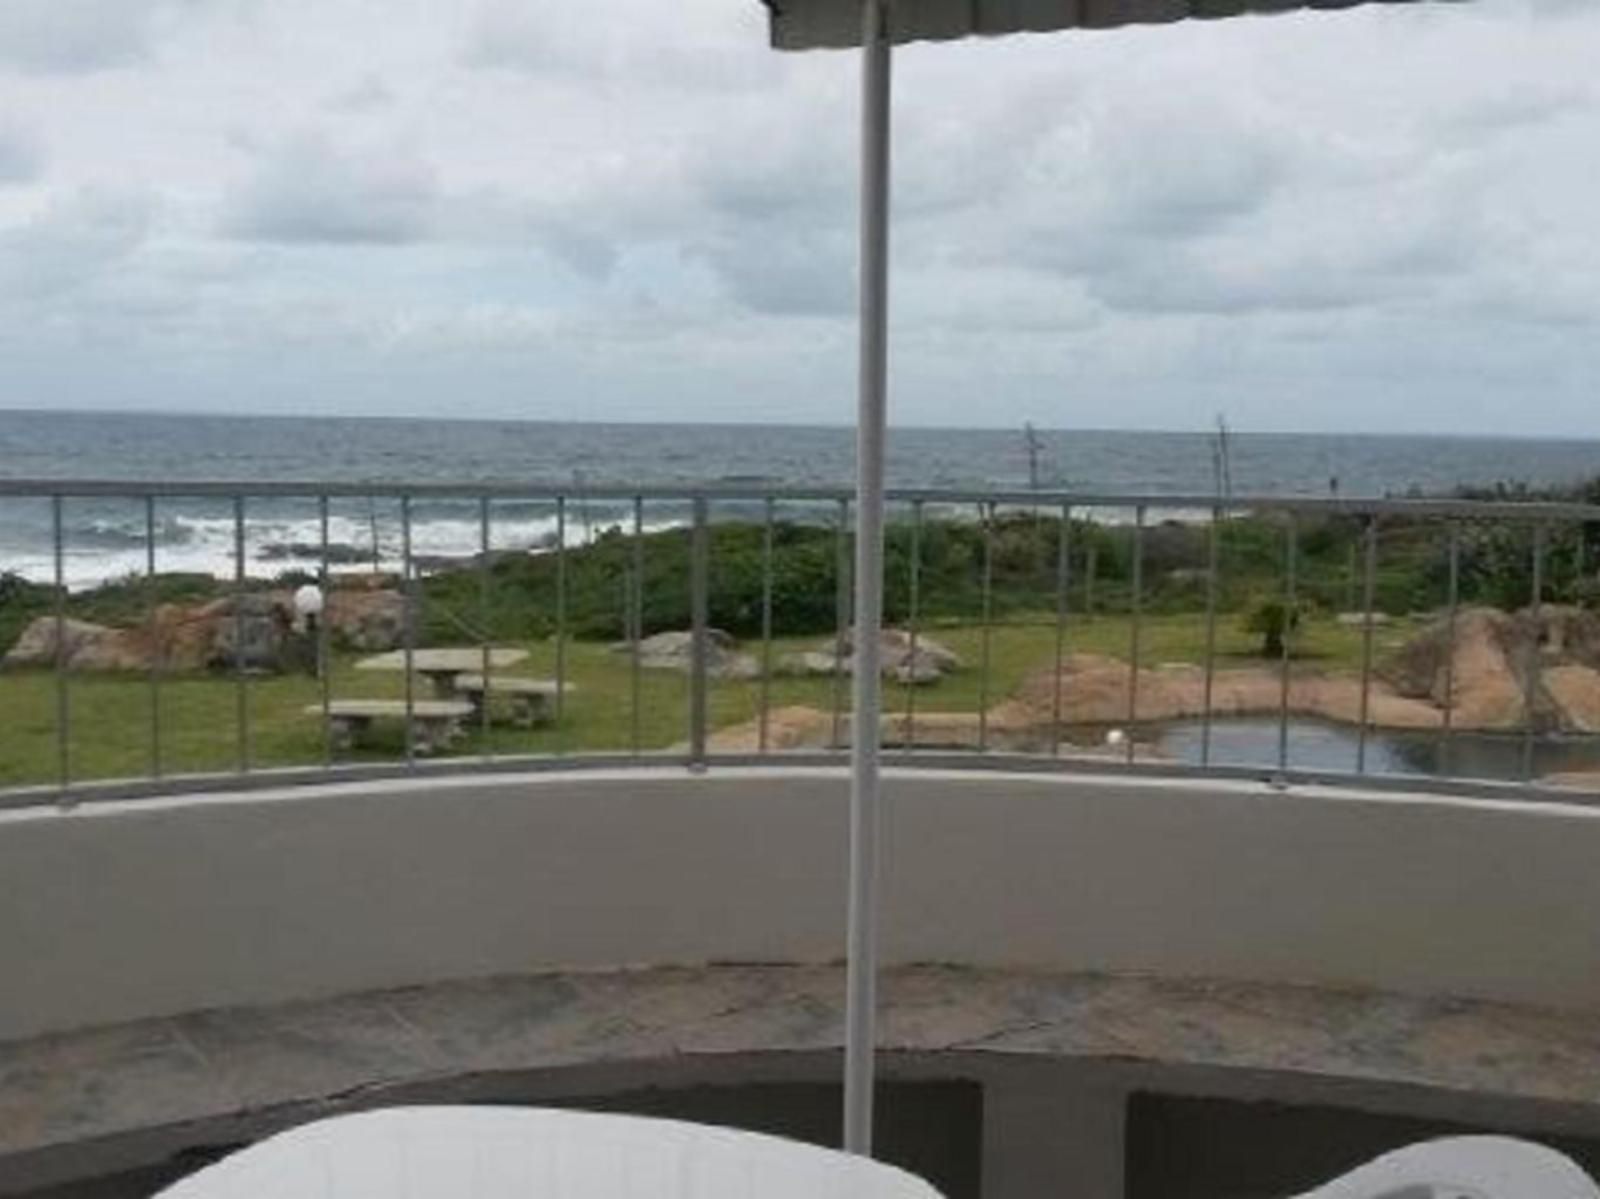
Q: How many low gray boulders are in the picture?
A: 2